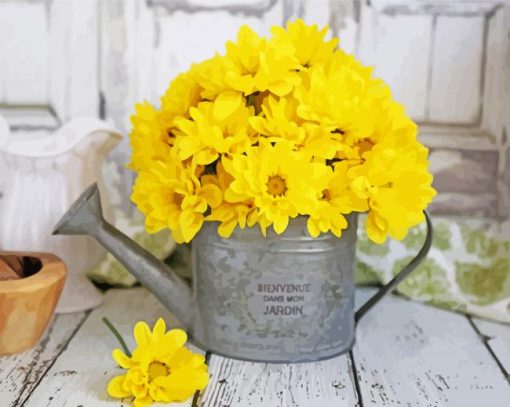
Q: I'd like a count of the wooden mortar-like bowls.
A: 1